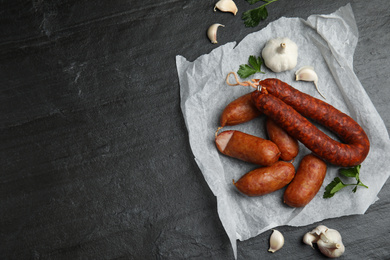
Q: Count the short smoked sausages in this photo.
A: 5